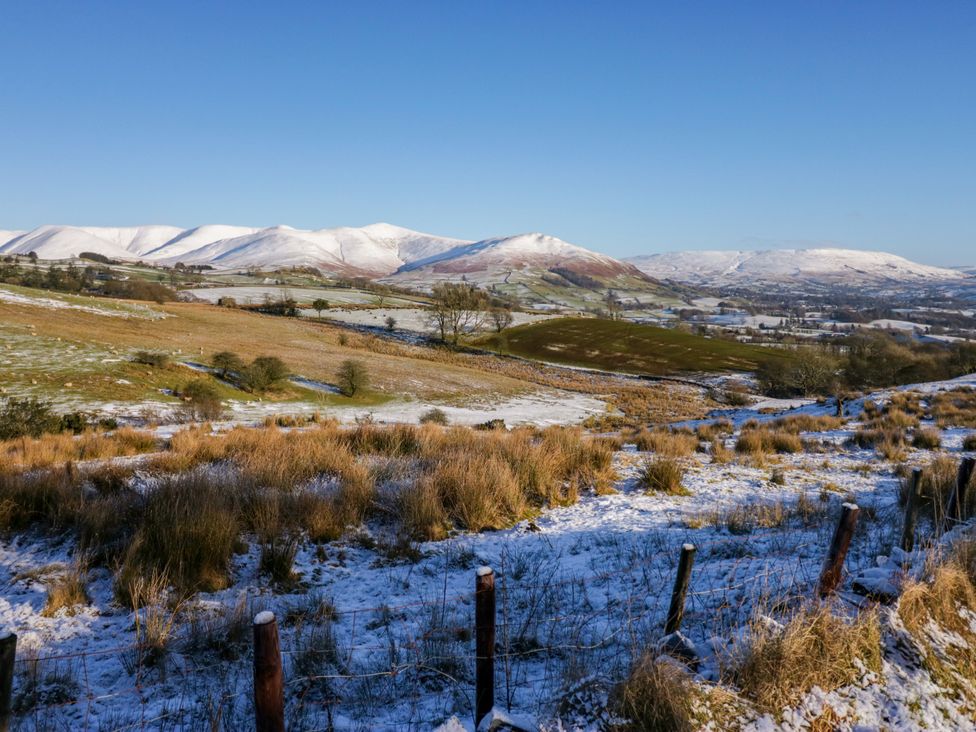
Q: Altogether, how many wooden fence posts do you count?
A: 7